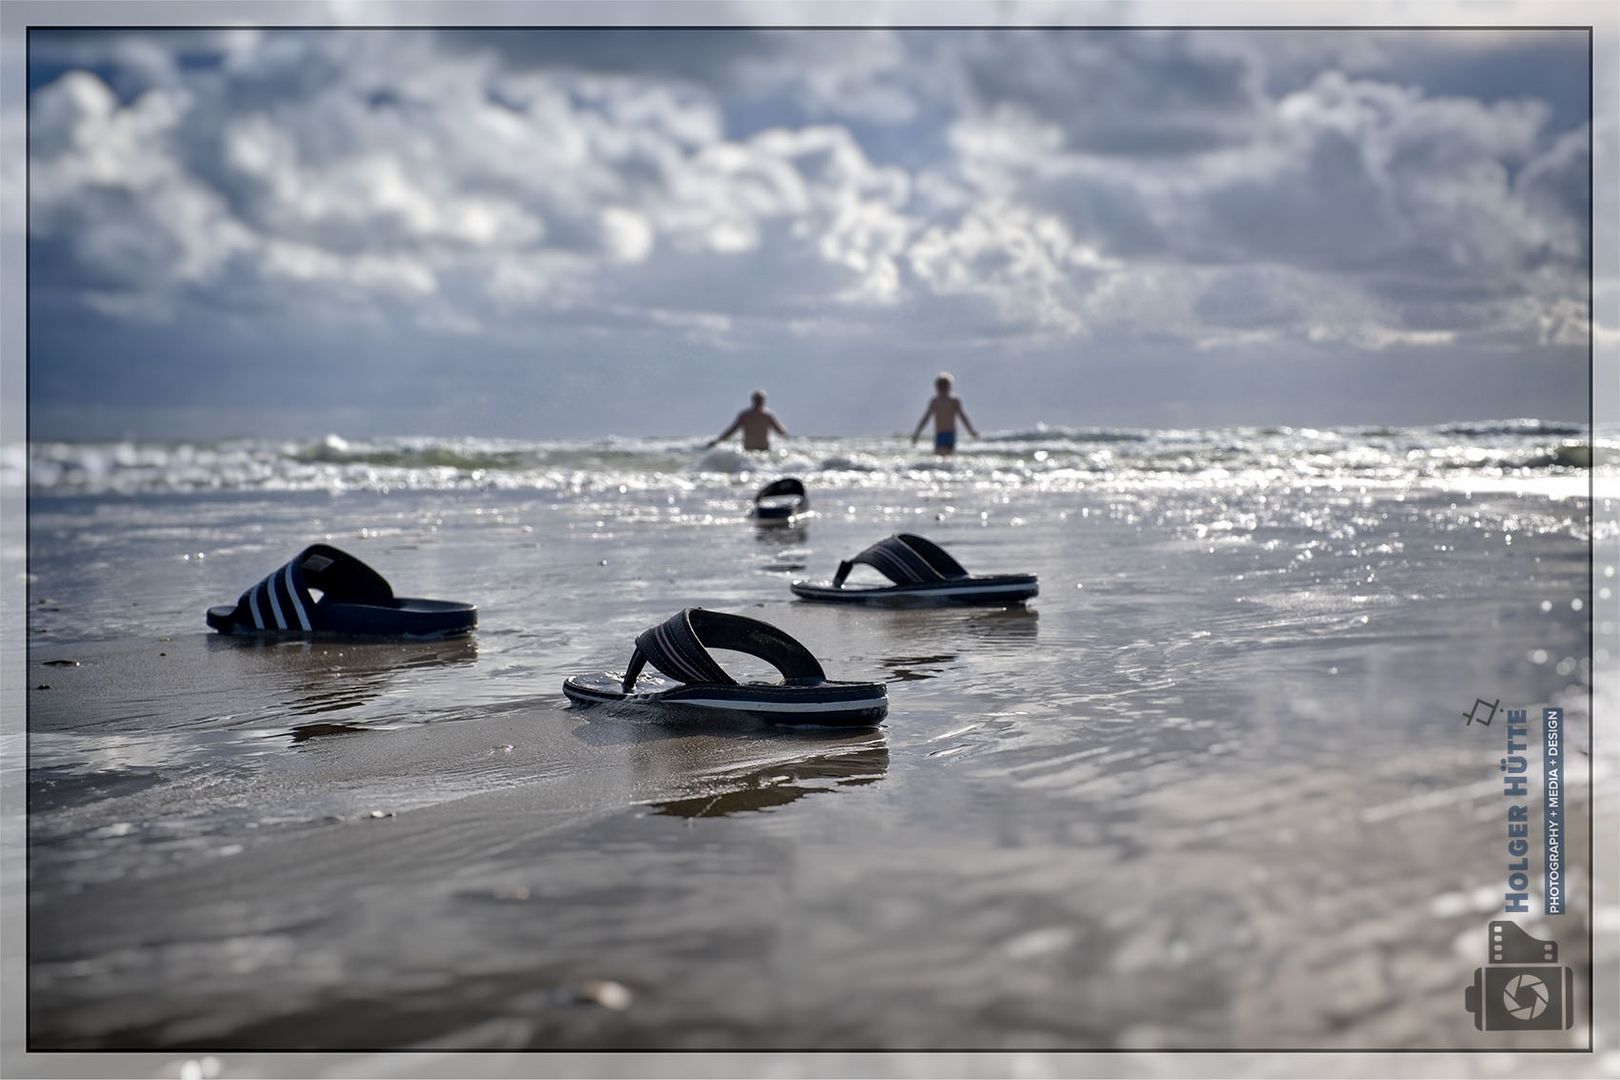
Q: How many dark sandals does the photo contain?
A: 4